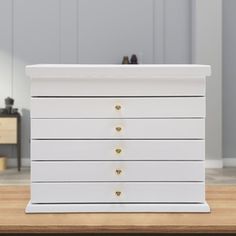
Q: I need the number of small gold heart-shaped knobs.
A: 5